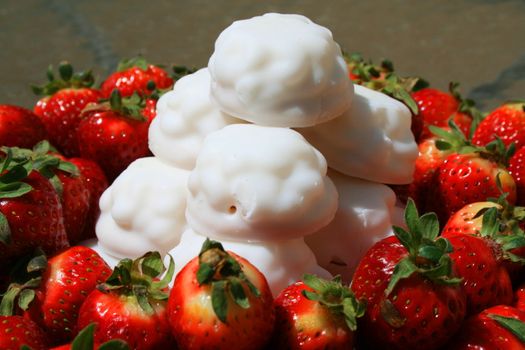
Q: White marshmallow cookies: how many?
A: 7